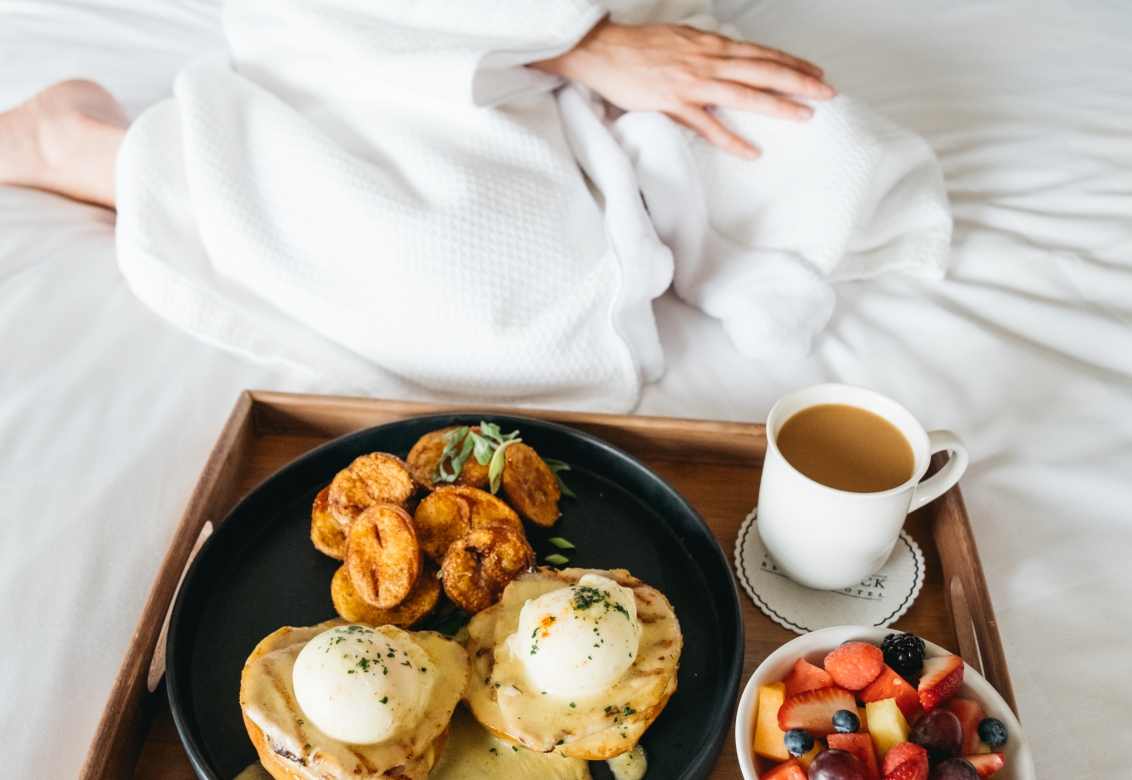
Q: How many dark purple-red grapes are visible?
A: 3